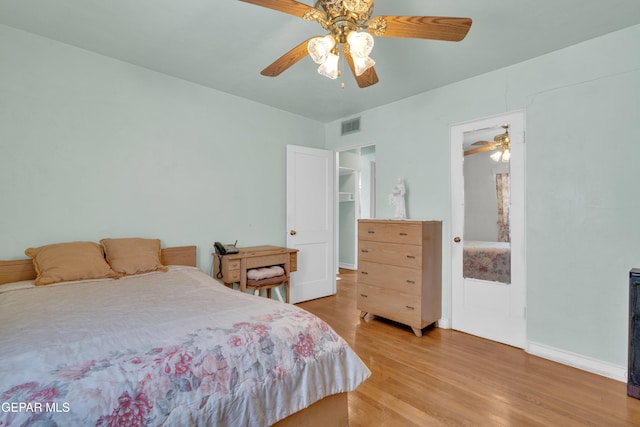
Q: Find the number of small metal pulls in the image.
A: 8